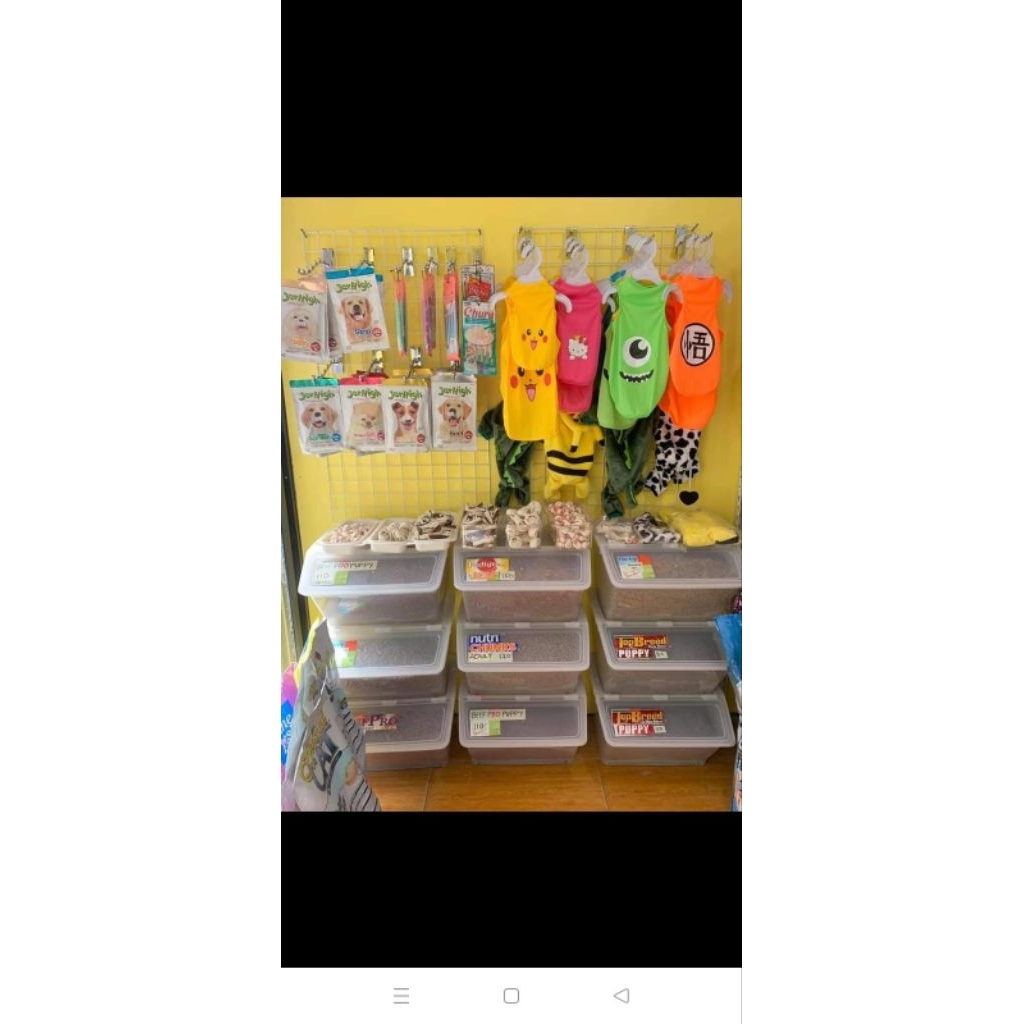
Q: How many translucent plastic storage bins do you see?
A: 9